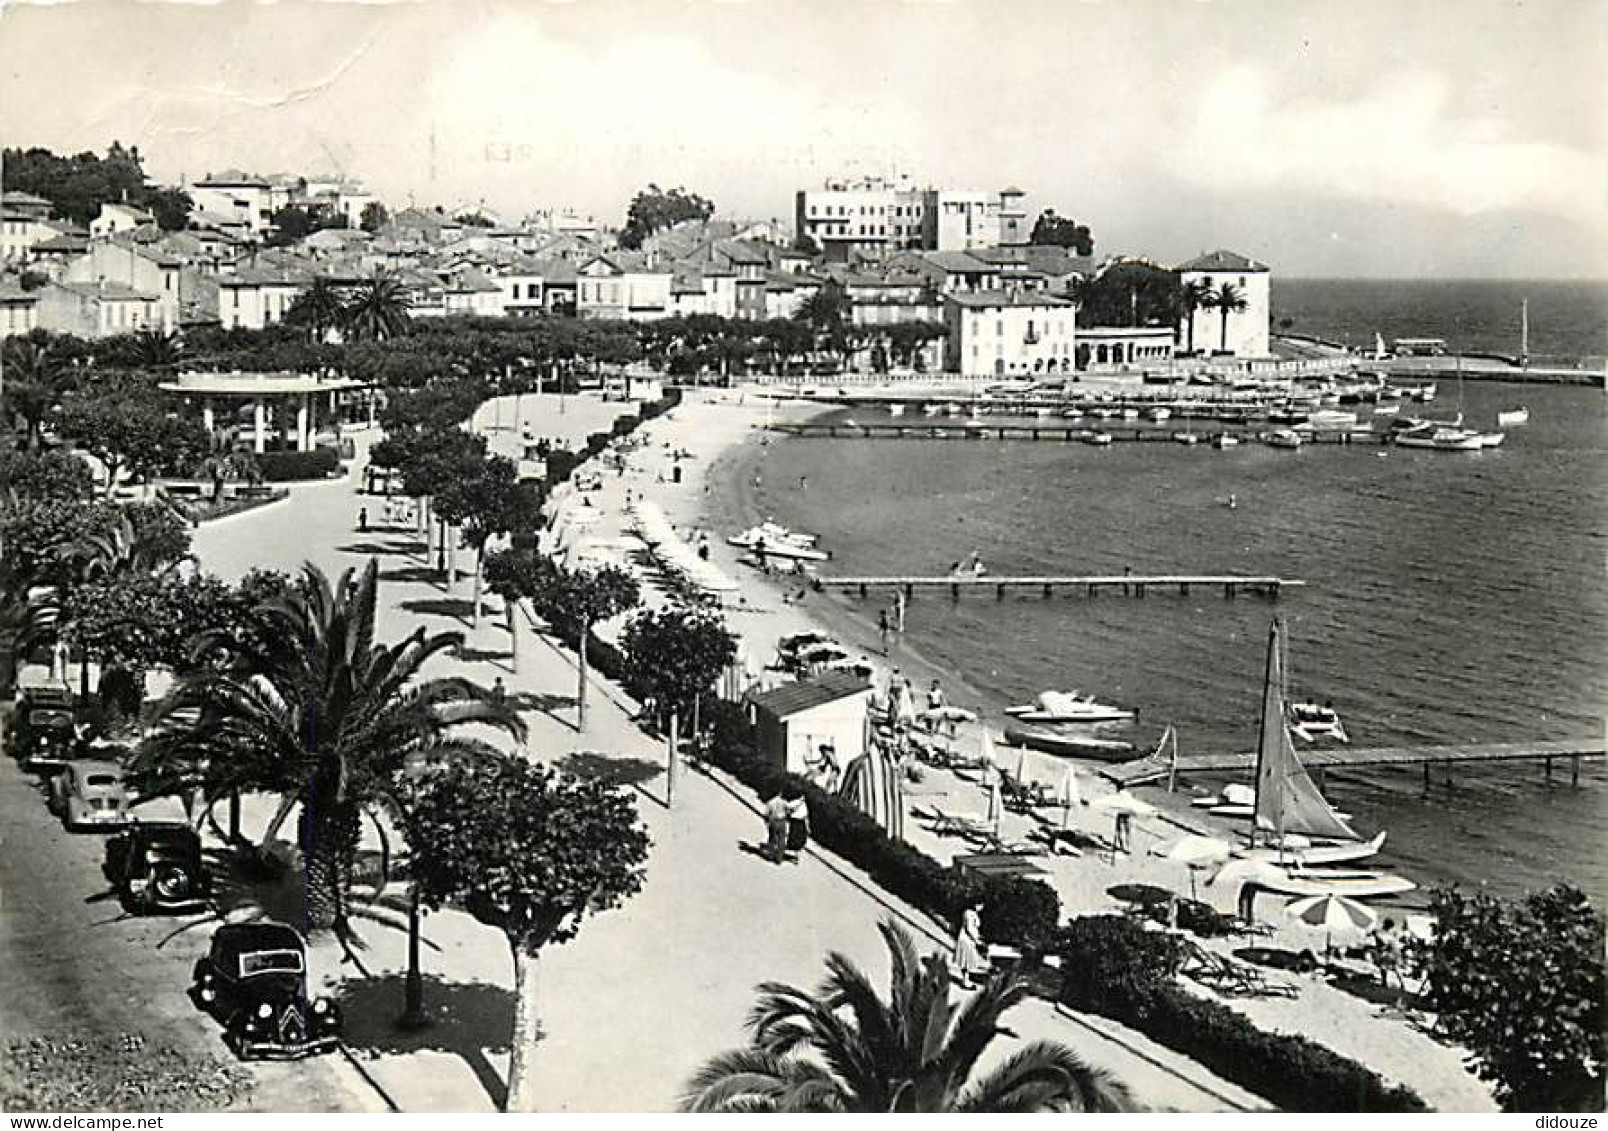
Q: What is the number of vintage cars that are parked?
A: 4